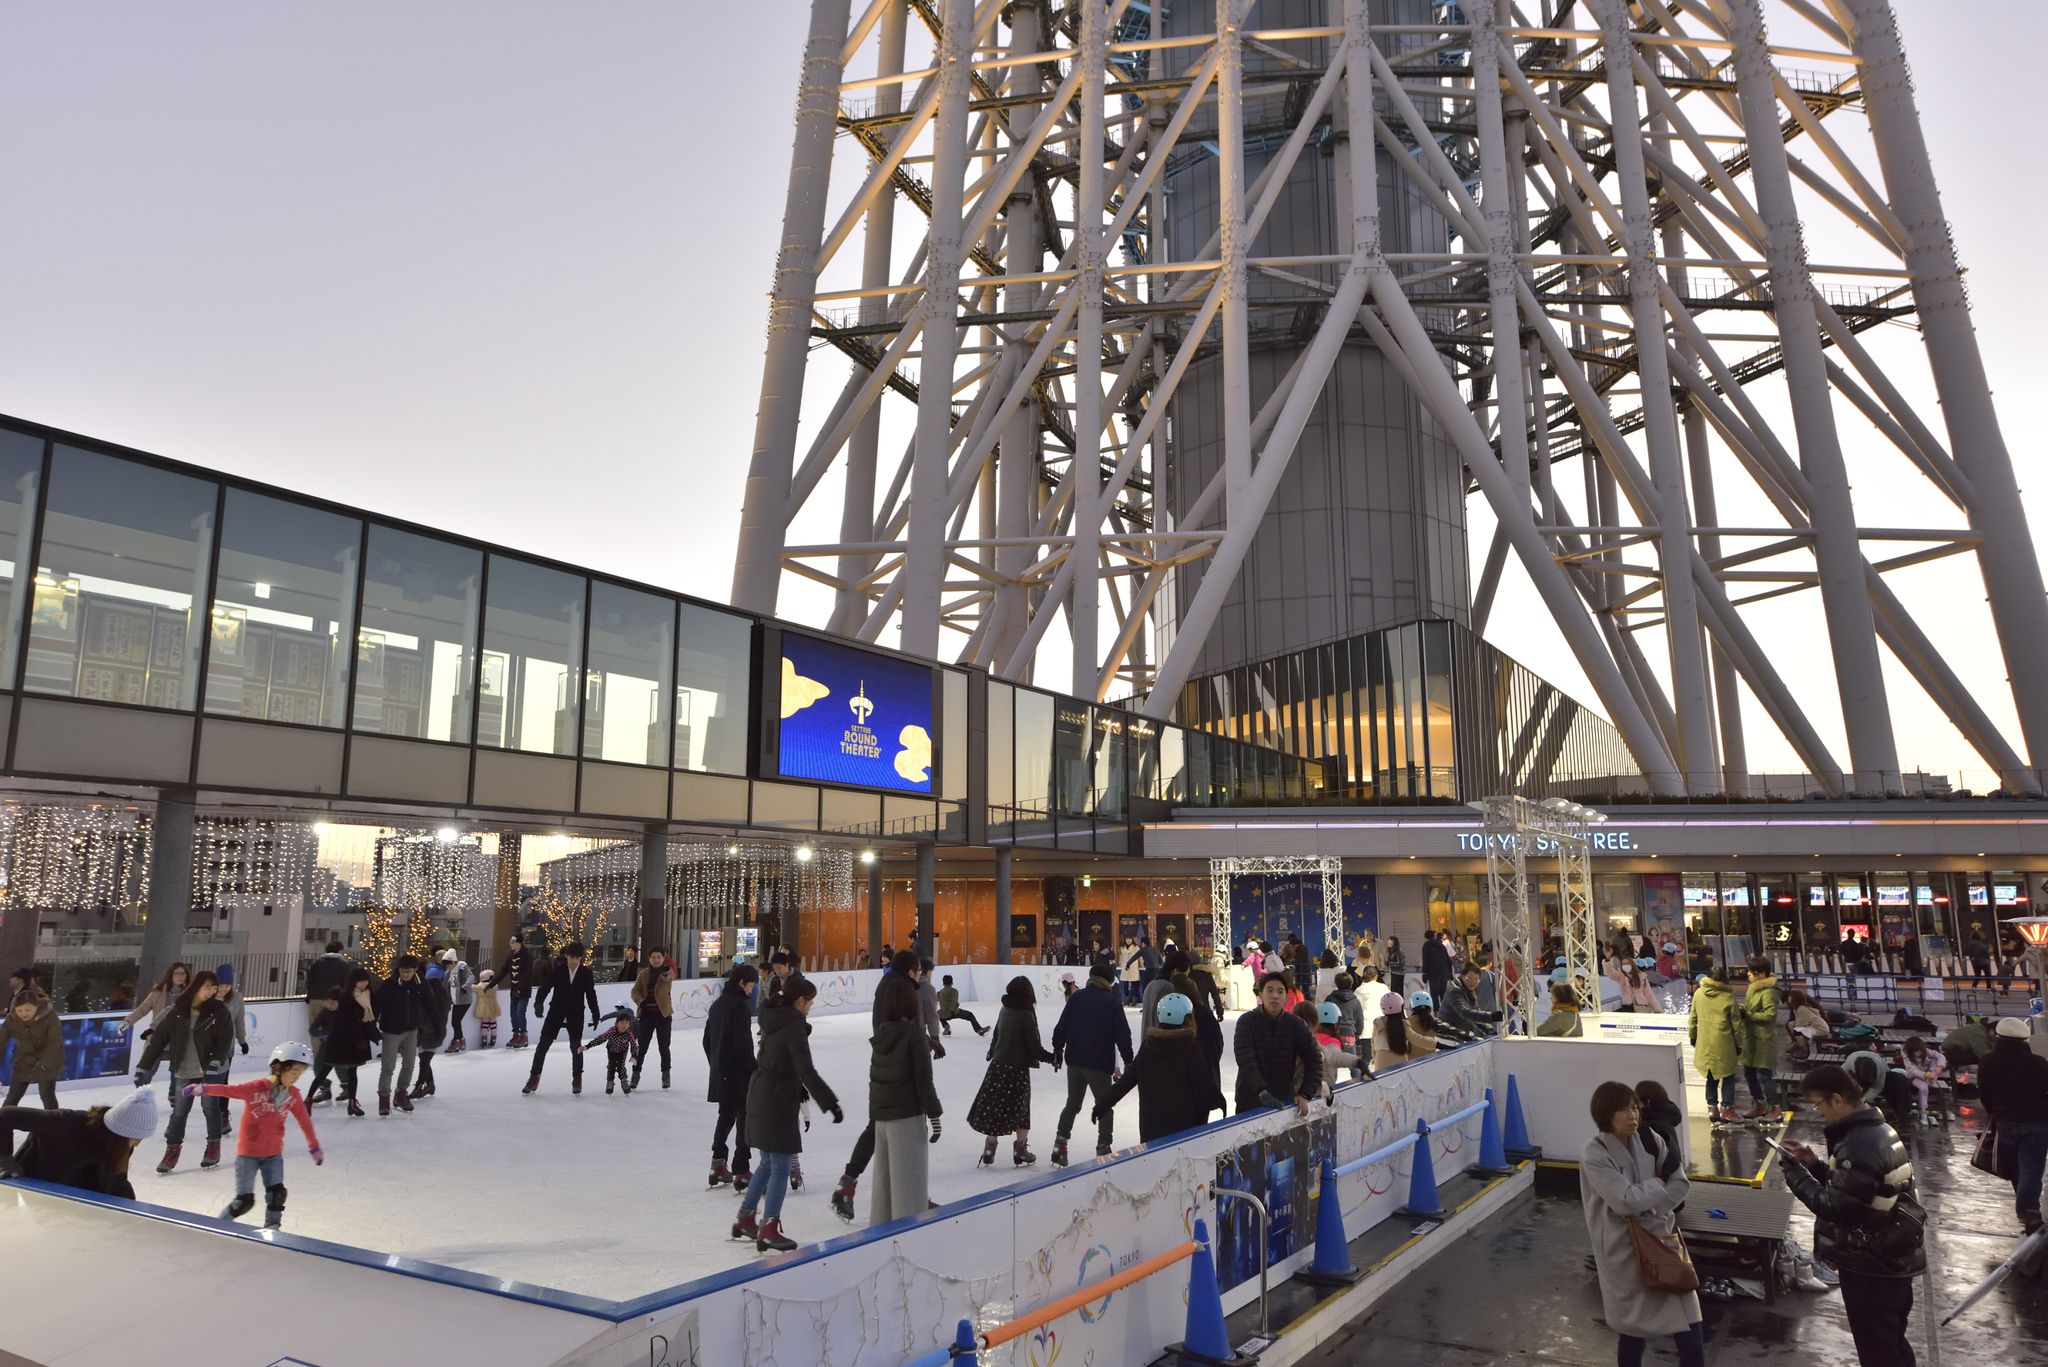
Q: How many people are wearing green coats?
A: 2